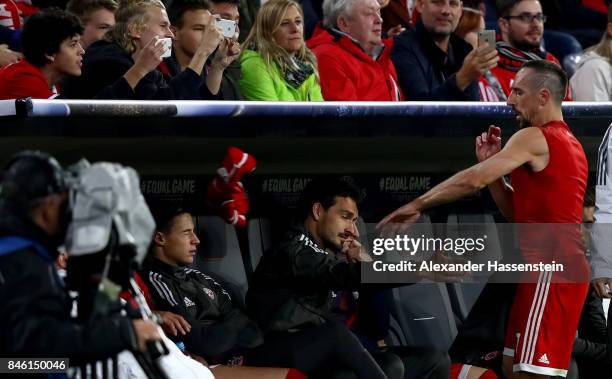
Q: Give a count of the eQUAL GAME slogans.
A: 3